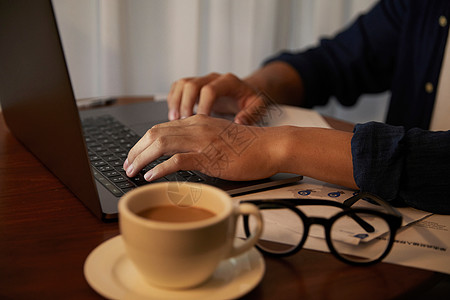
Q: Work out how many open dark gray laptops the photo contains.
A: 1